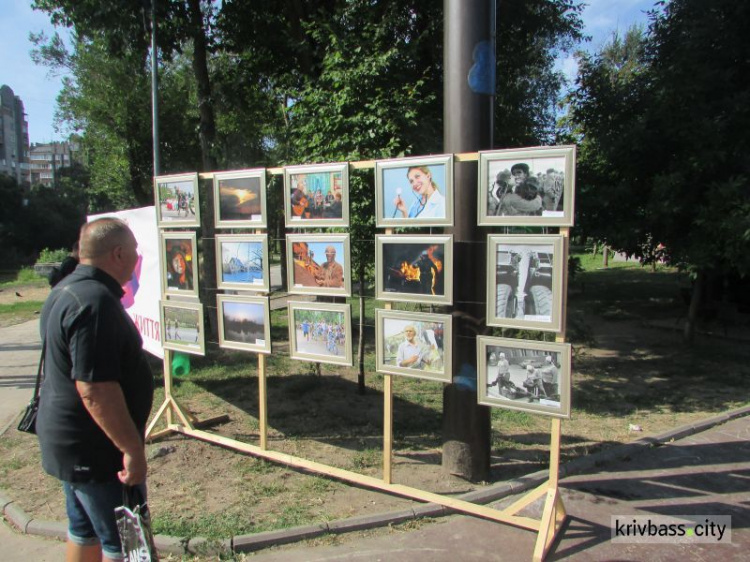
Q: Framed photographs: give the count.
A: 15